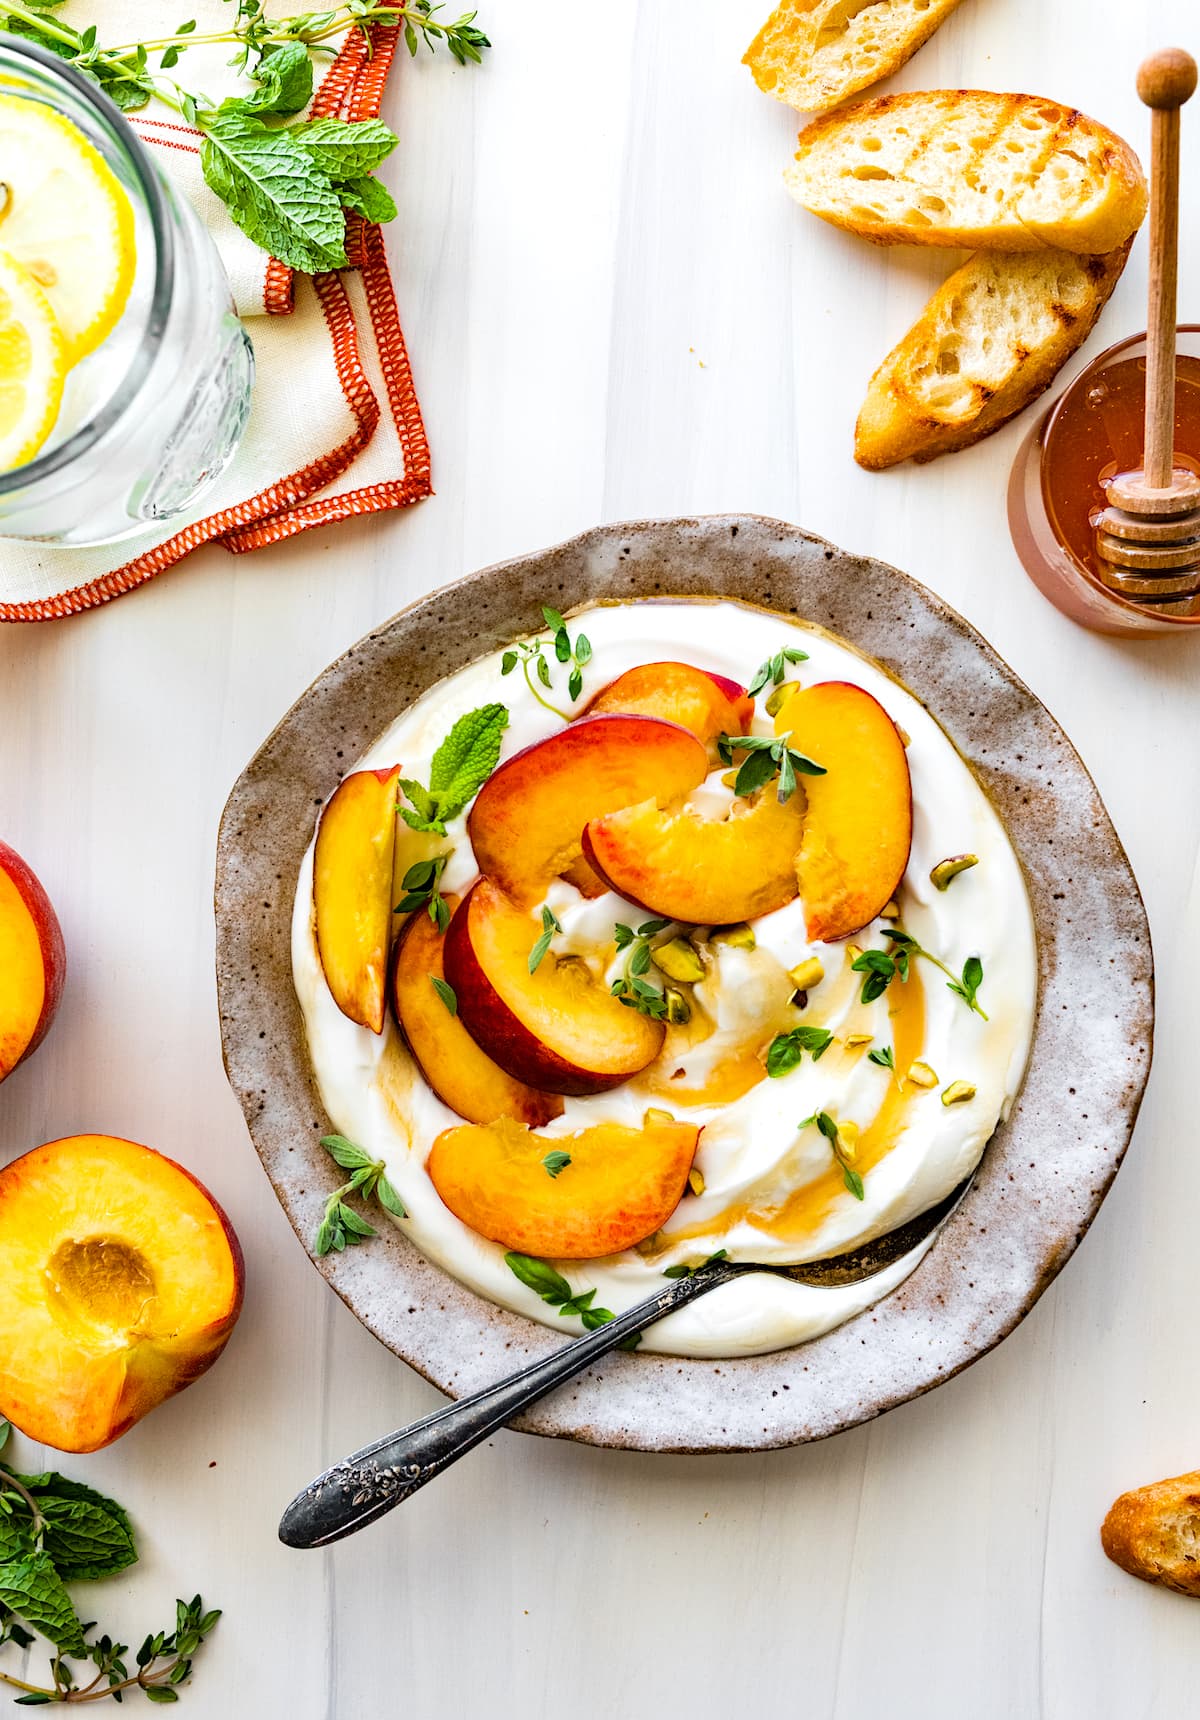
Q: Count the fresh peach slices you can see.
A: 8